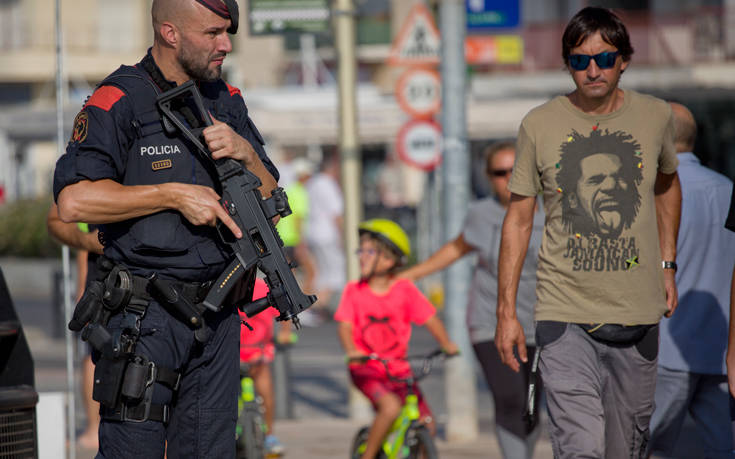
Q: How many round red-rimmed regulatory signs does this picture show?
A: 2